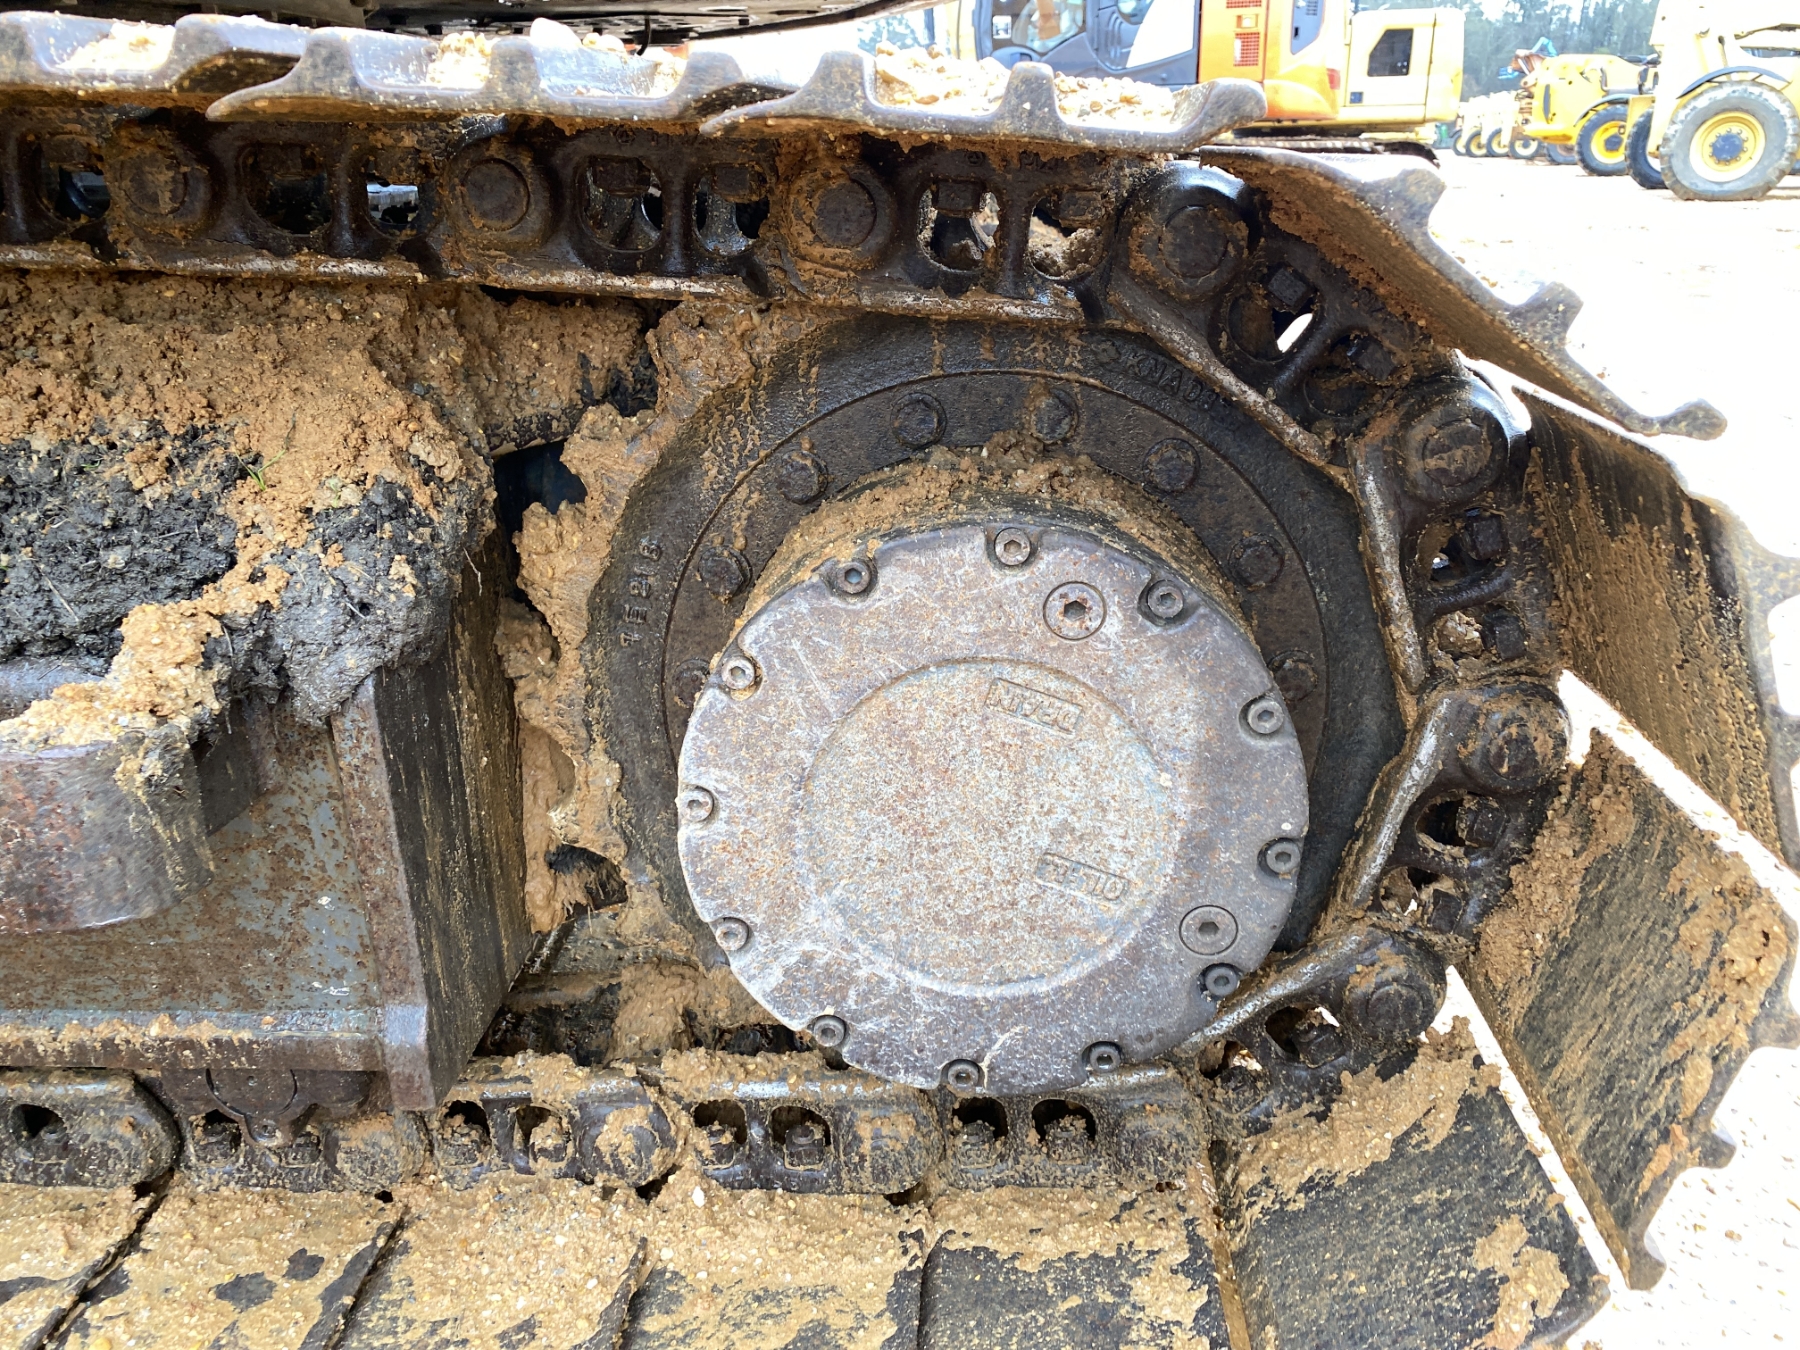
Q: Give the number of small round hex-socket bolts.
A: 12